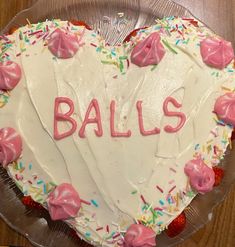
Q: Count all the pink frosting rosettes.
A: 9